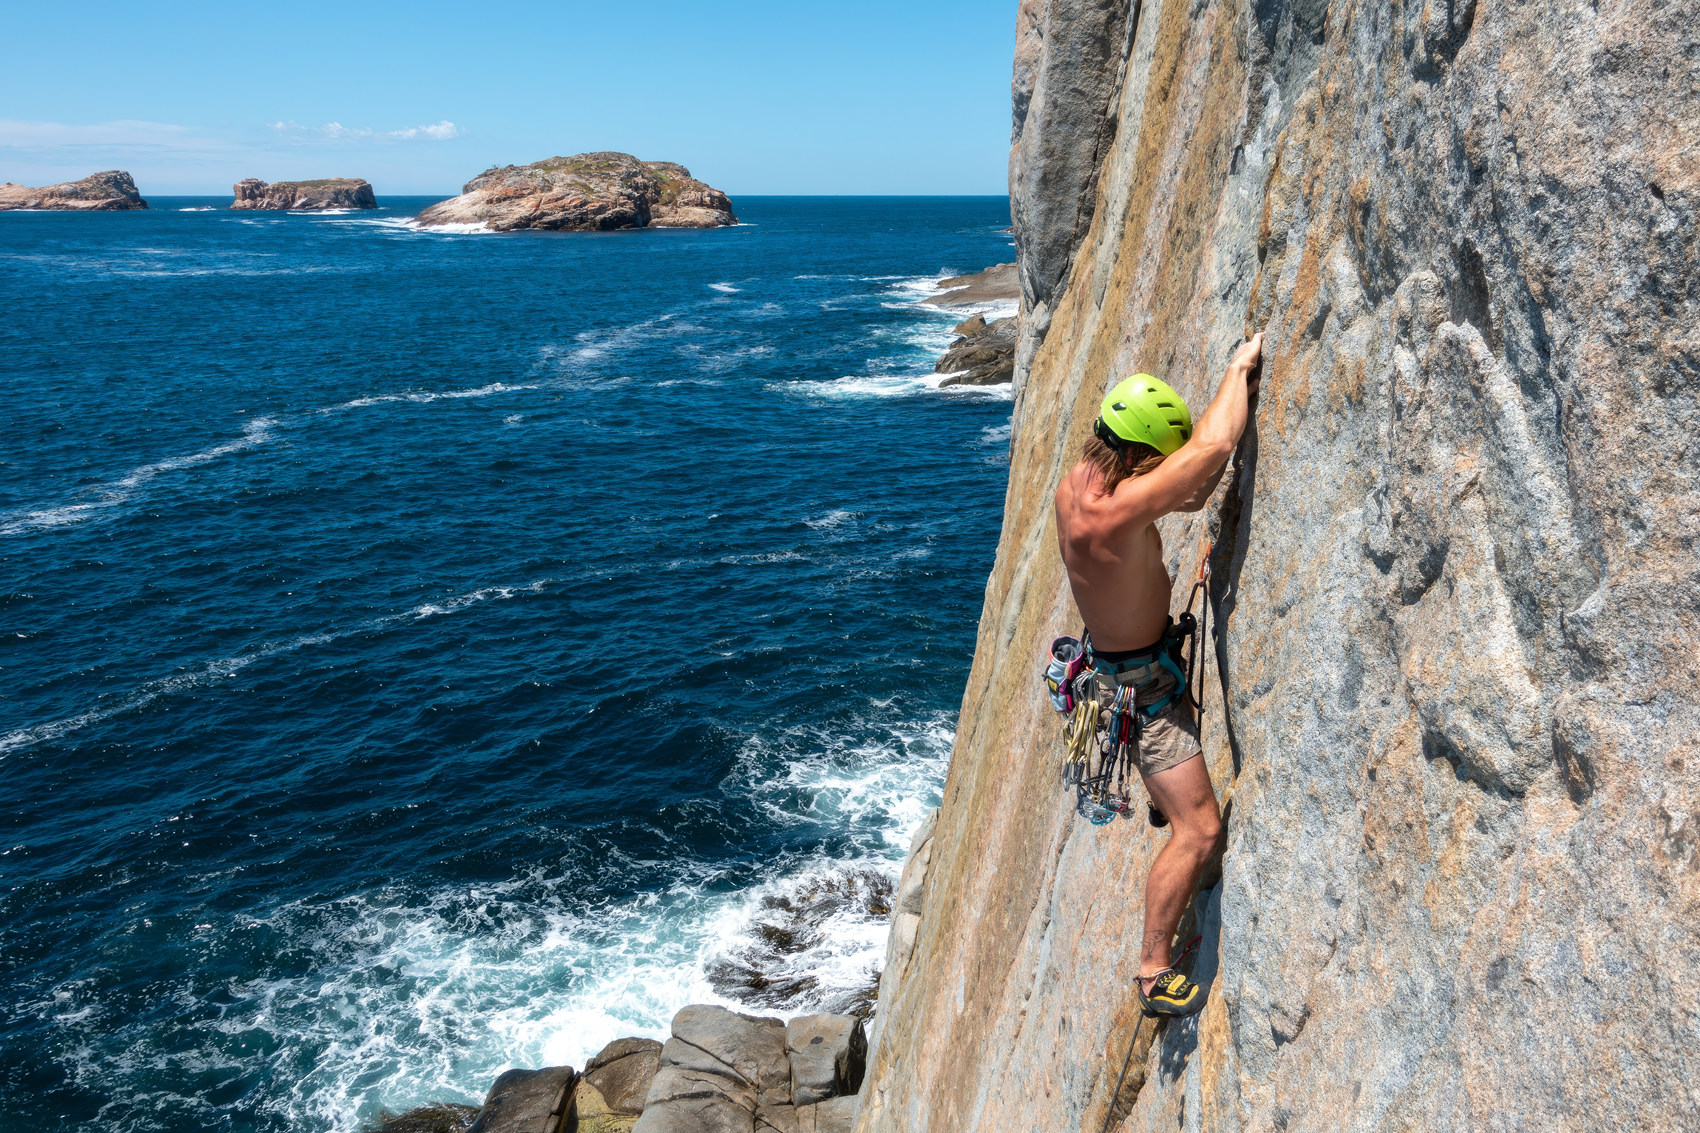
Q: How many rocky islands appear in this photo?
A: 3